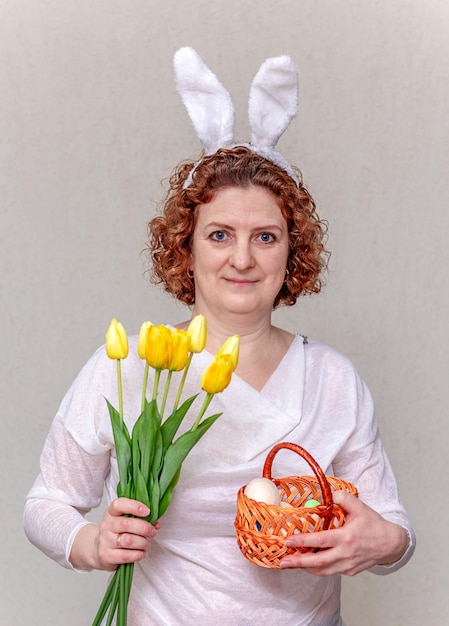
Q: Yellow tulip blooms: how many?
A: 7